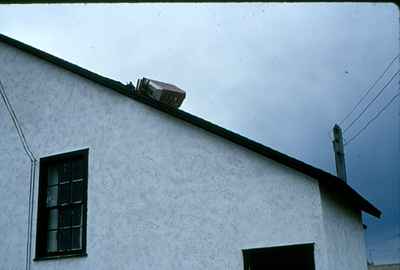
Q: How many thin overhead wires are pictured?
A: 3